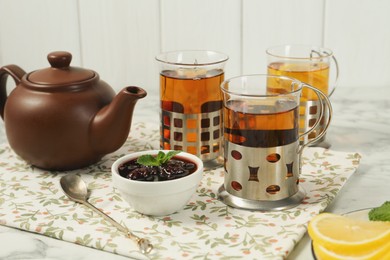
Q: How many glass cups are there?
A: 3